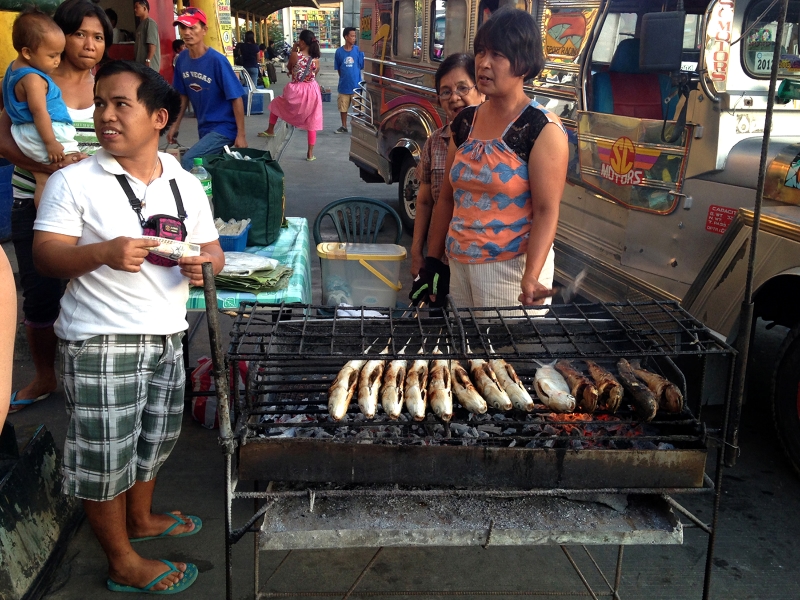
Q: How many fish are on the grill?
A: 13